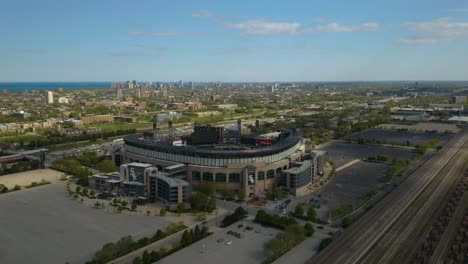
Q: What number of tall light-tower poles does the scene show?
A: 4